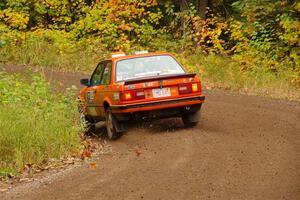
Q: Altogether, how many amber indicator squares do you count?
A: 2